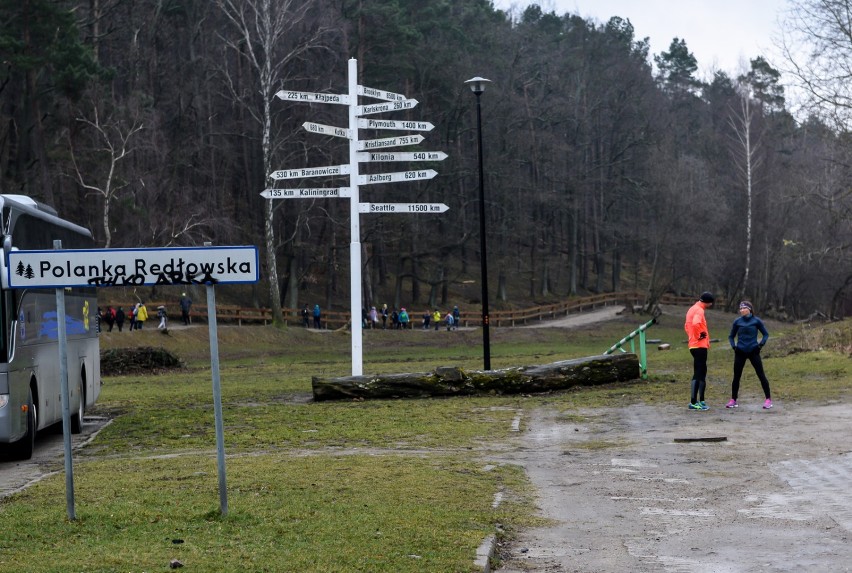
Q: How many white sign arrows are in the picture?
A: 11